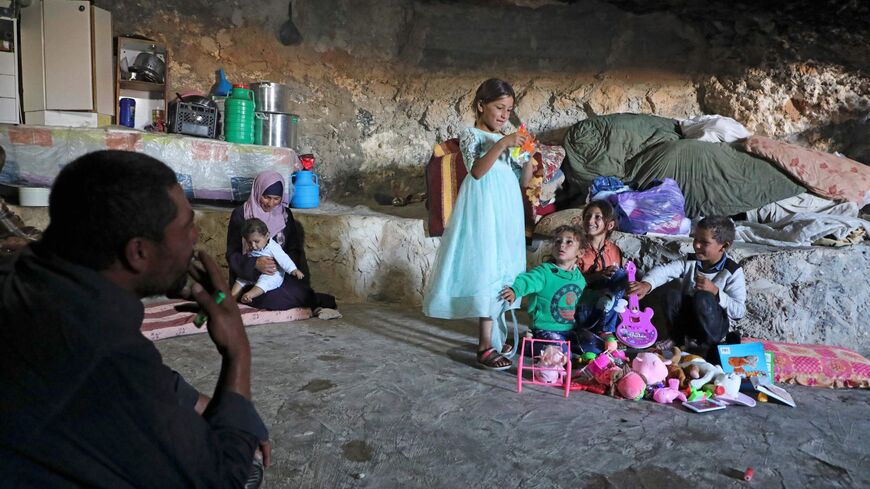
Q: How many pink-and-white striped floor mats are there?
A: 1